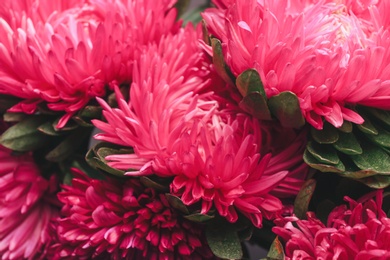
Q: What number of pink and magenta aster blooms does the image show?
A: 6